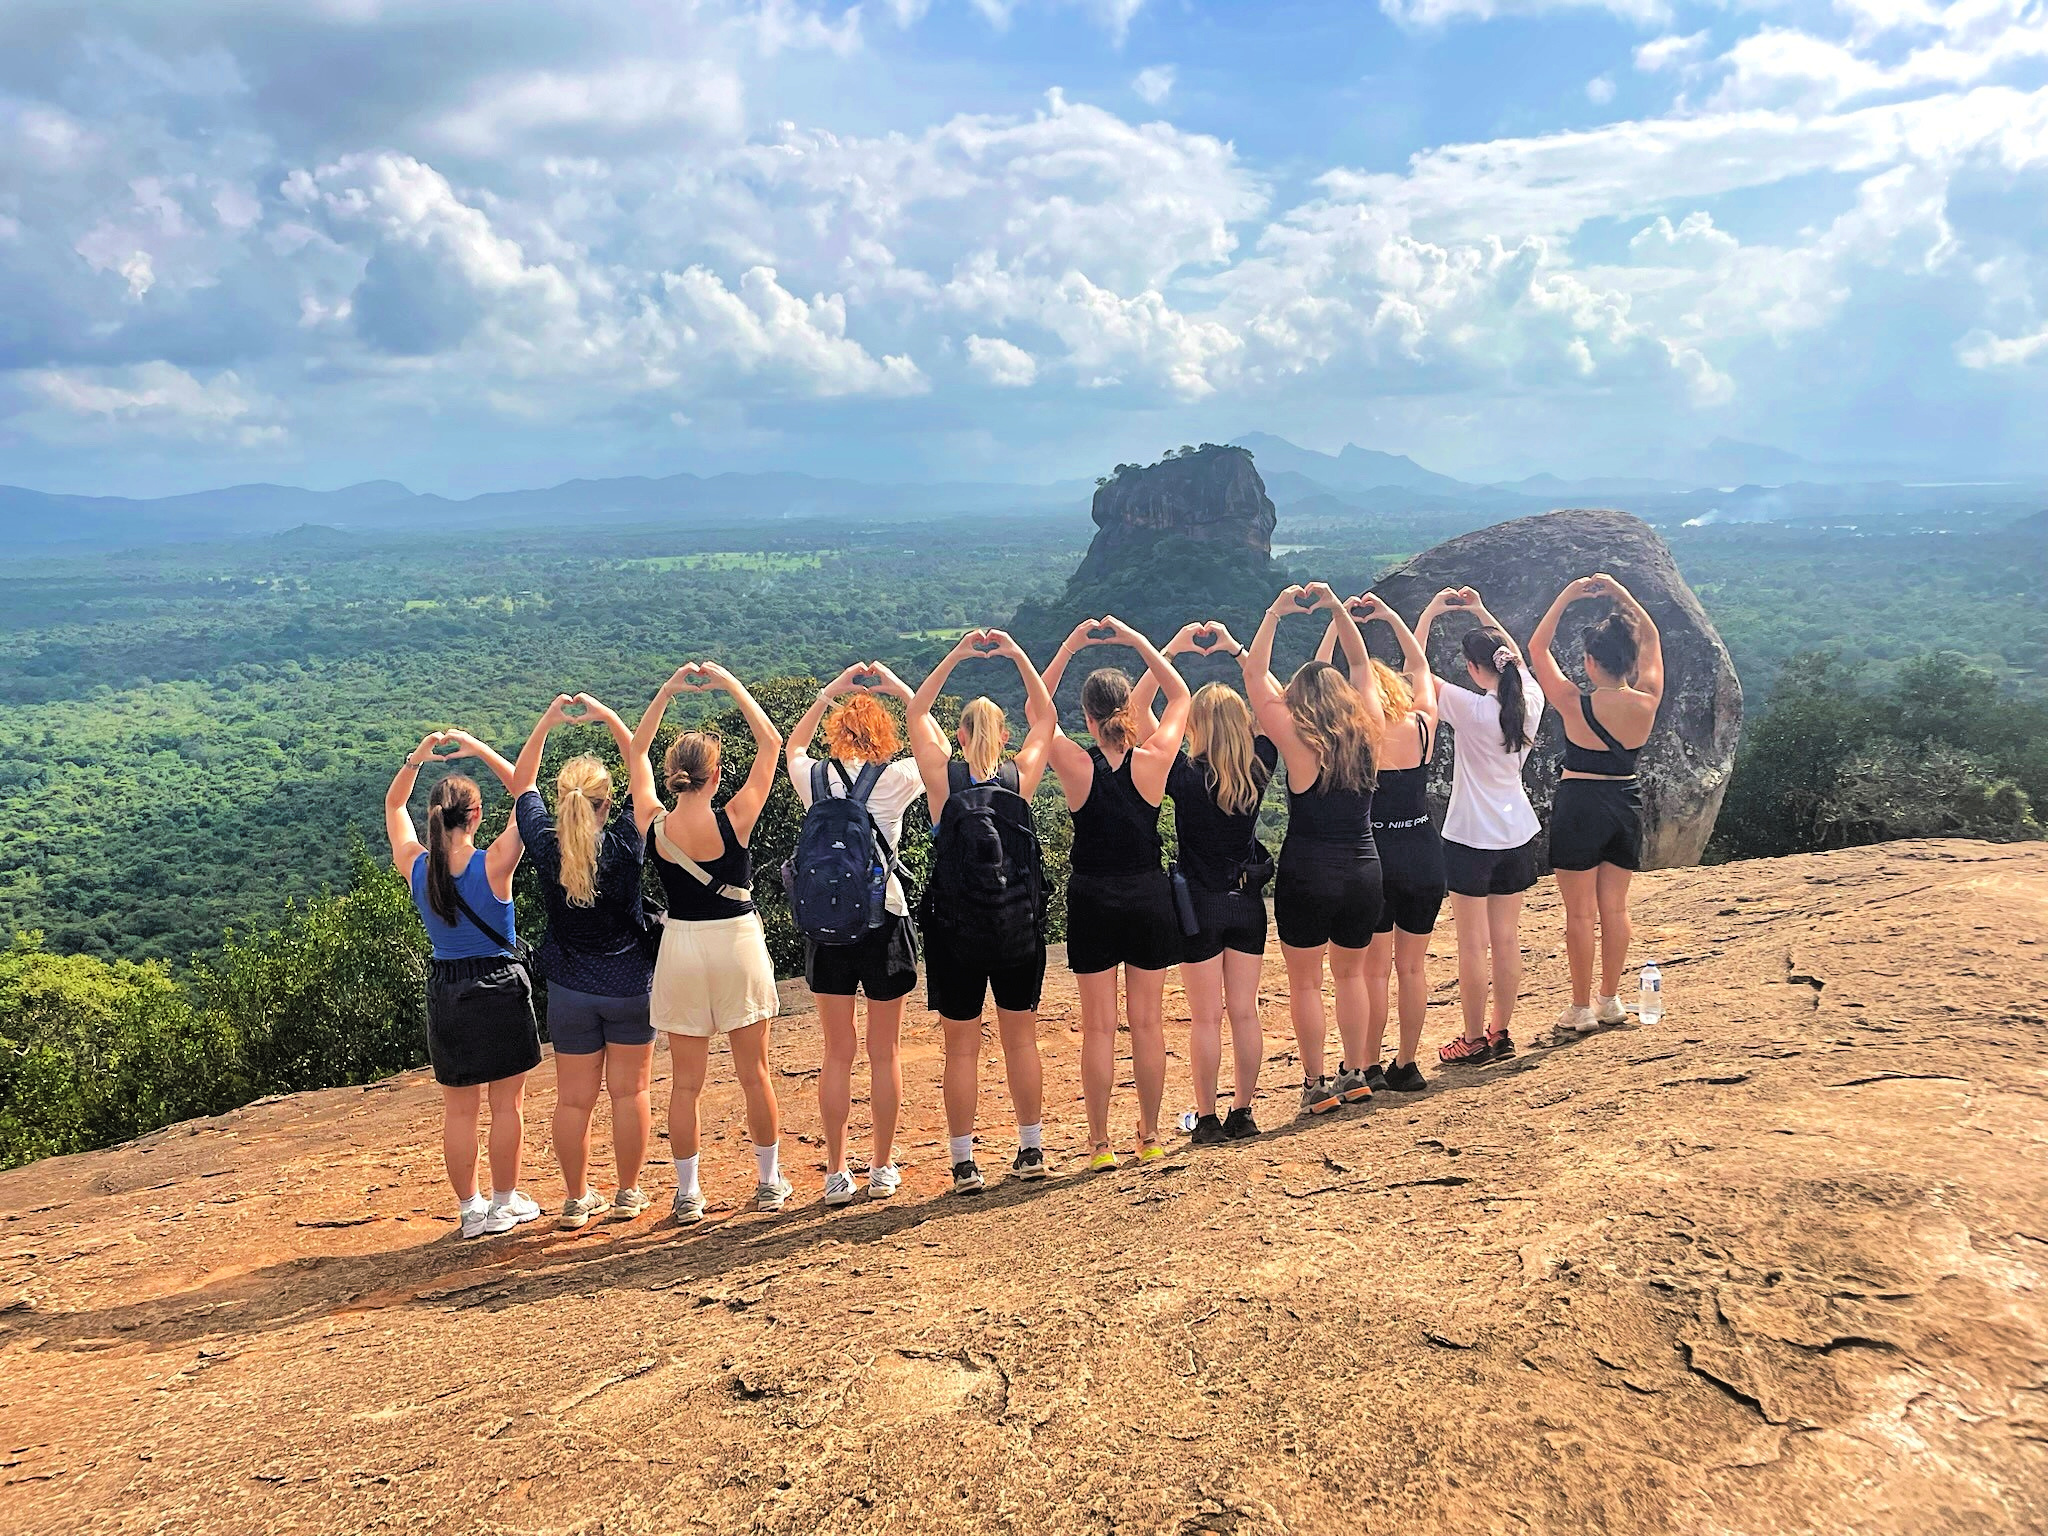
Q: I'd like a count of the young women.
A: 11